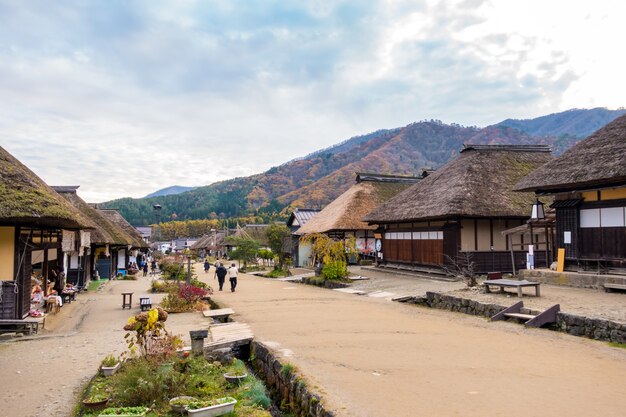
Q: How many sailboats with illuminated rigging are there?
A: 0